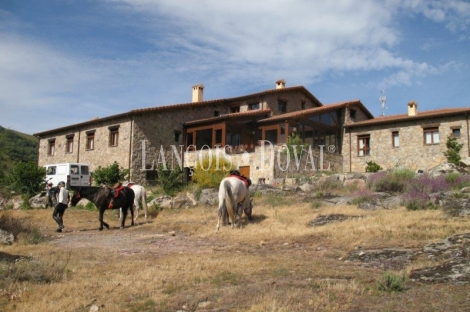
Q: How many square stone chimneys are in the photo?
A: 3